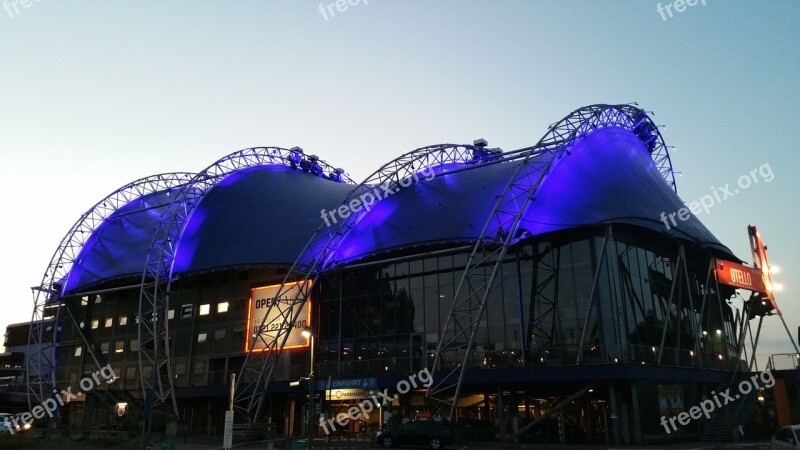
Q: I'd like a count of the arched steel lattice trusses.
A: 4